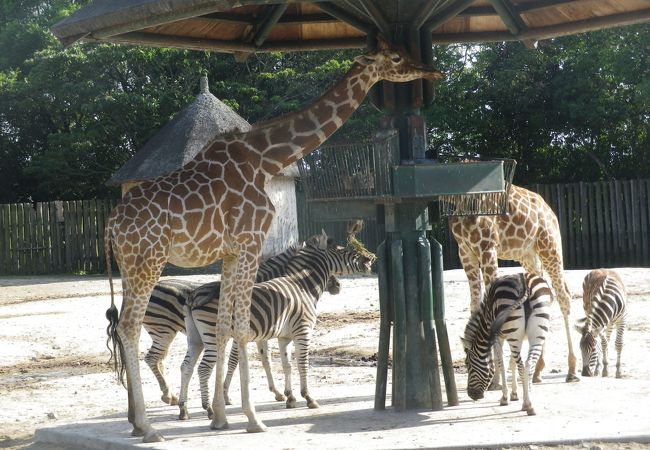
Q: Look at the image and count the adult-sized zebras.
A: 3